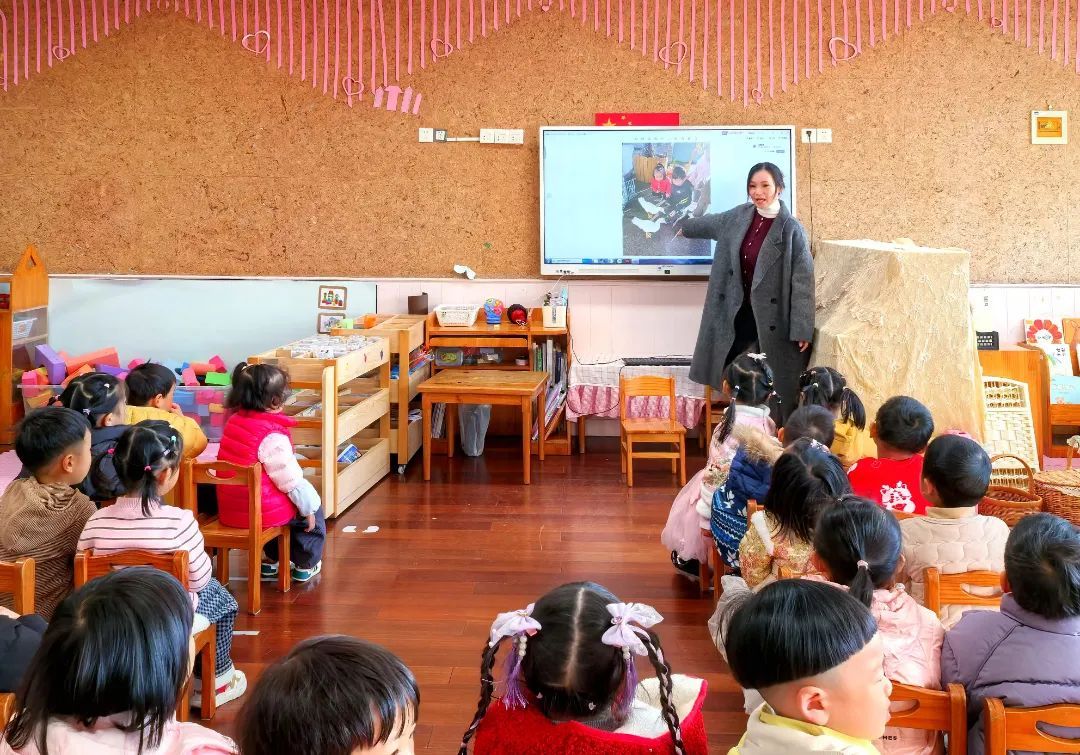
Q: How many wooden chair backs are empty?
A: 1